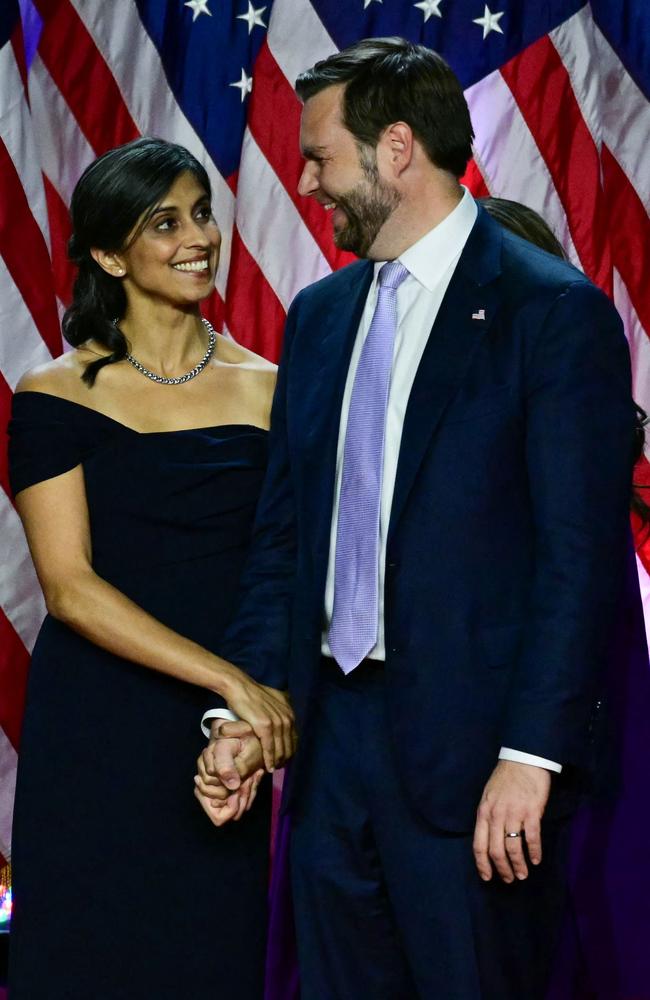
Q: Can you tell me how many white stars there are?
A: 6